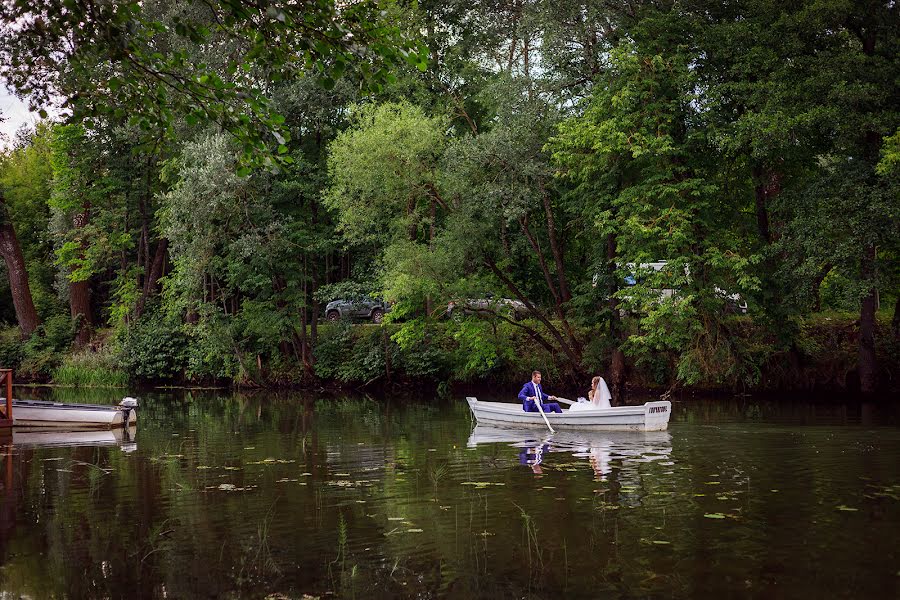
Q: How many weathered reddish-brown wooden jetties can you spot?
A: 1